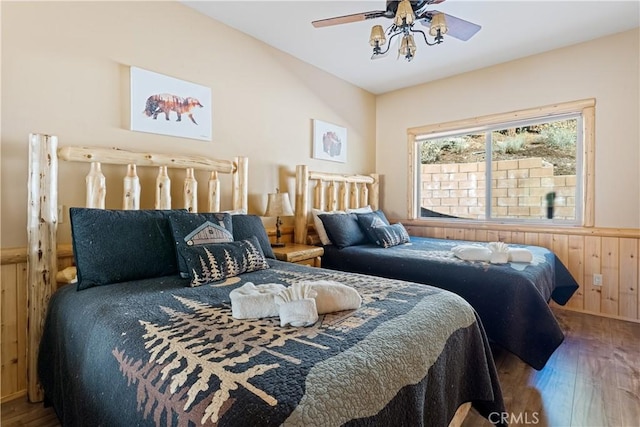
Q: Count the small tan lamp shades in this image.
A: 4